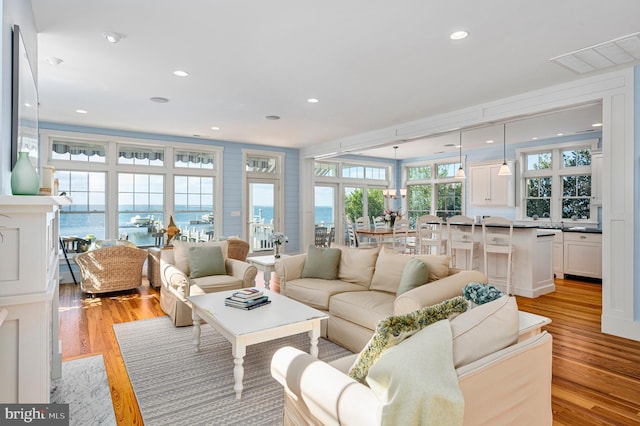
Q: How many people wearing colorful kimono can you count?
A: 0